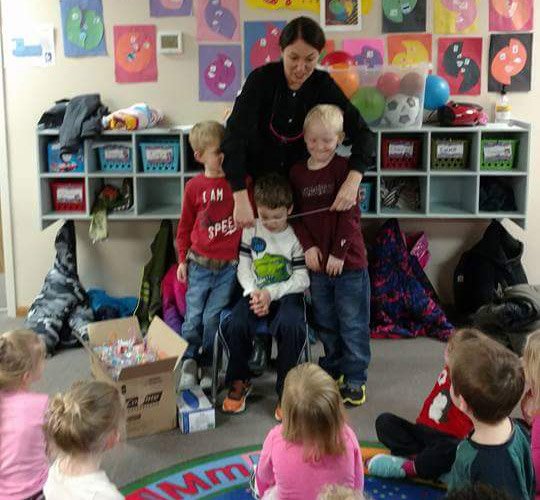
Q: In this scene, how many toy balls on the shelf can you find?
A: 7